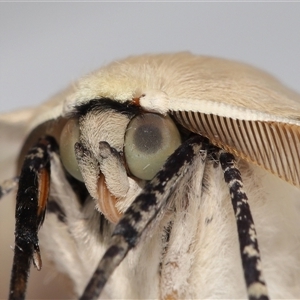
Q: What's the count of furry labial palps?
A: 2